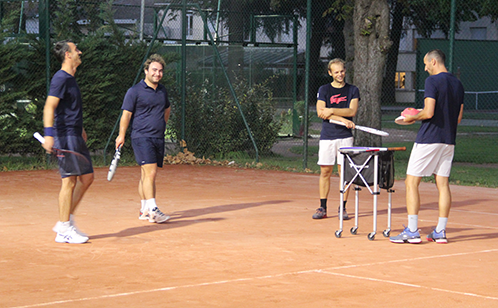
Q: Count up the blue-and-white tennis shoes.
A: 2